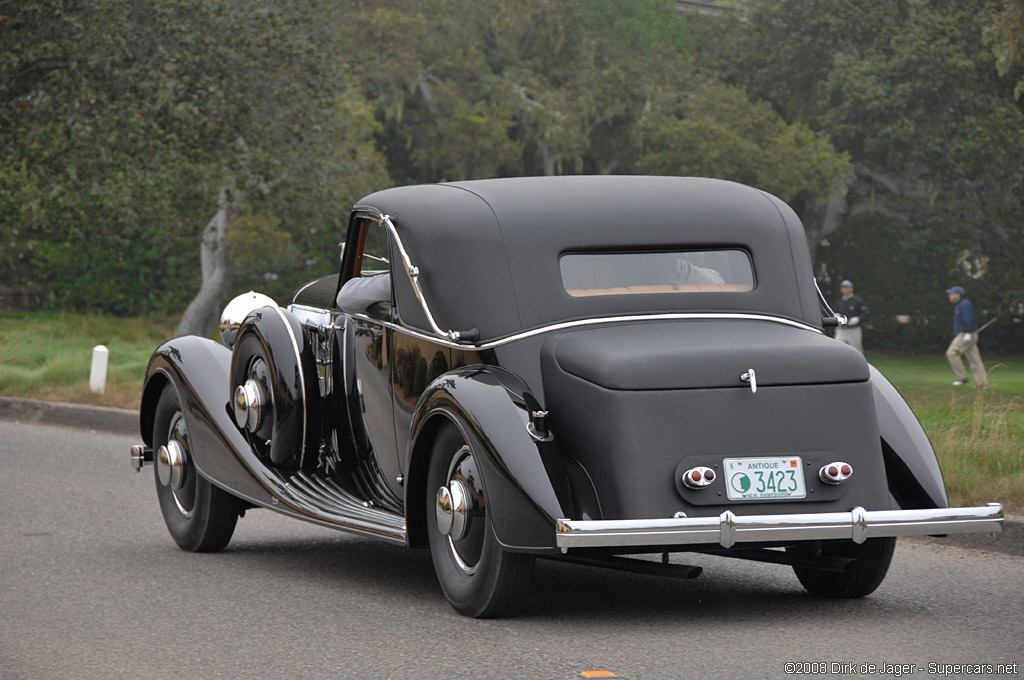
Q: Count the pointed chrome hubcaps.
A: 3